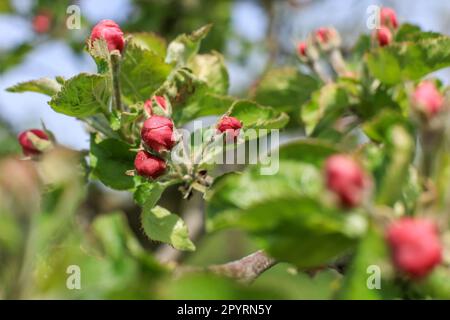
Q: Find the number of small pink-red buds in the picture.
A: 14